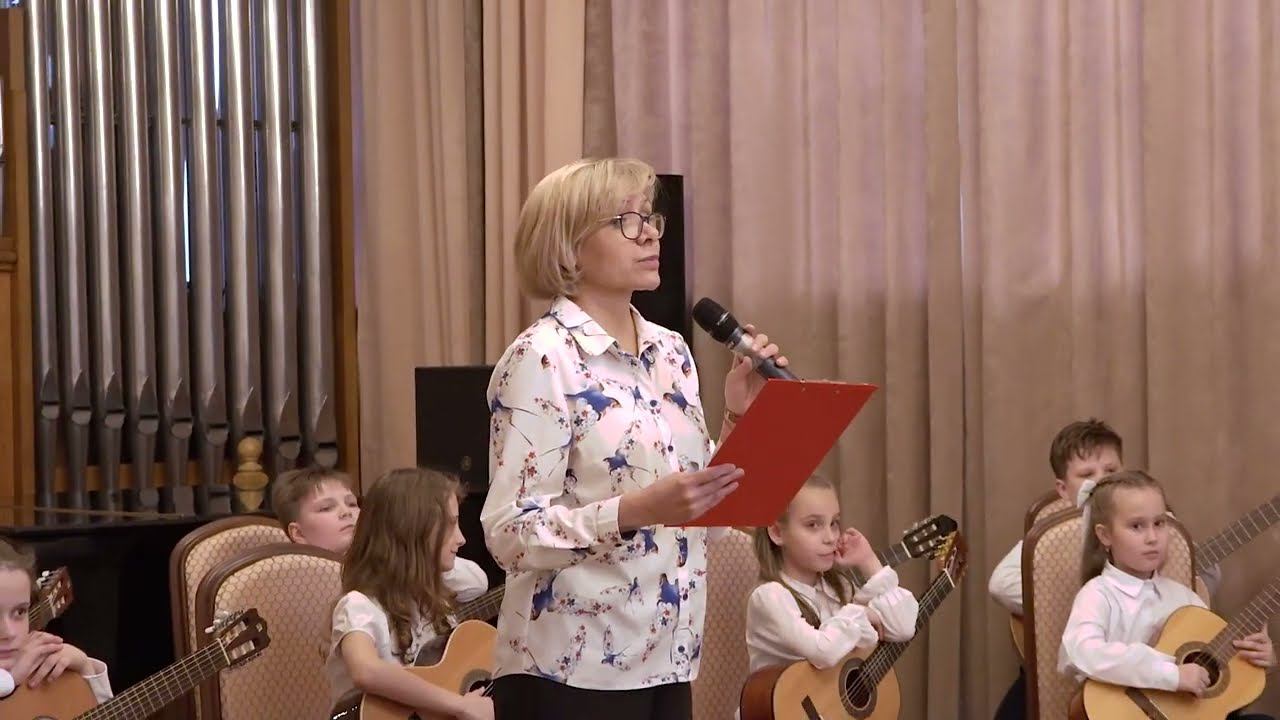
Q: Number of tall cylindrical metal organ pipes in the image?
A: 9